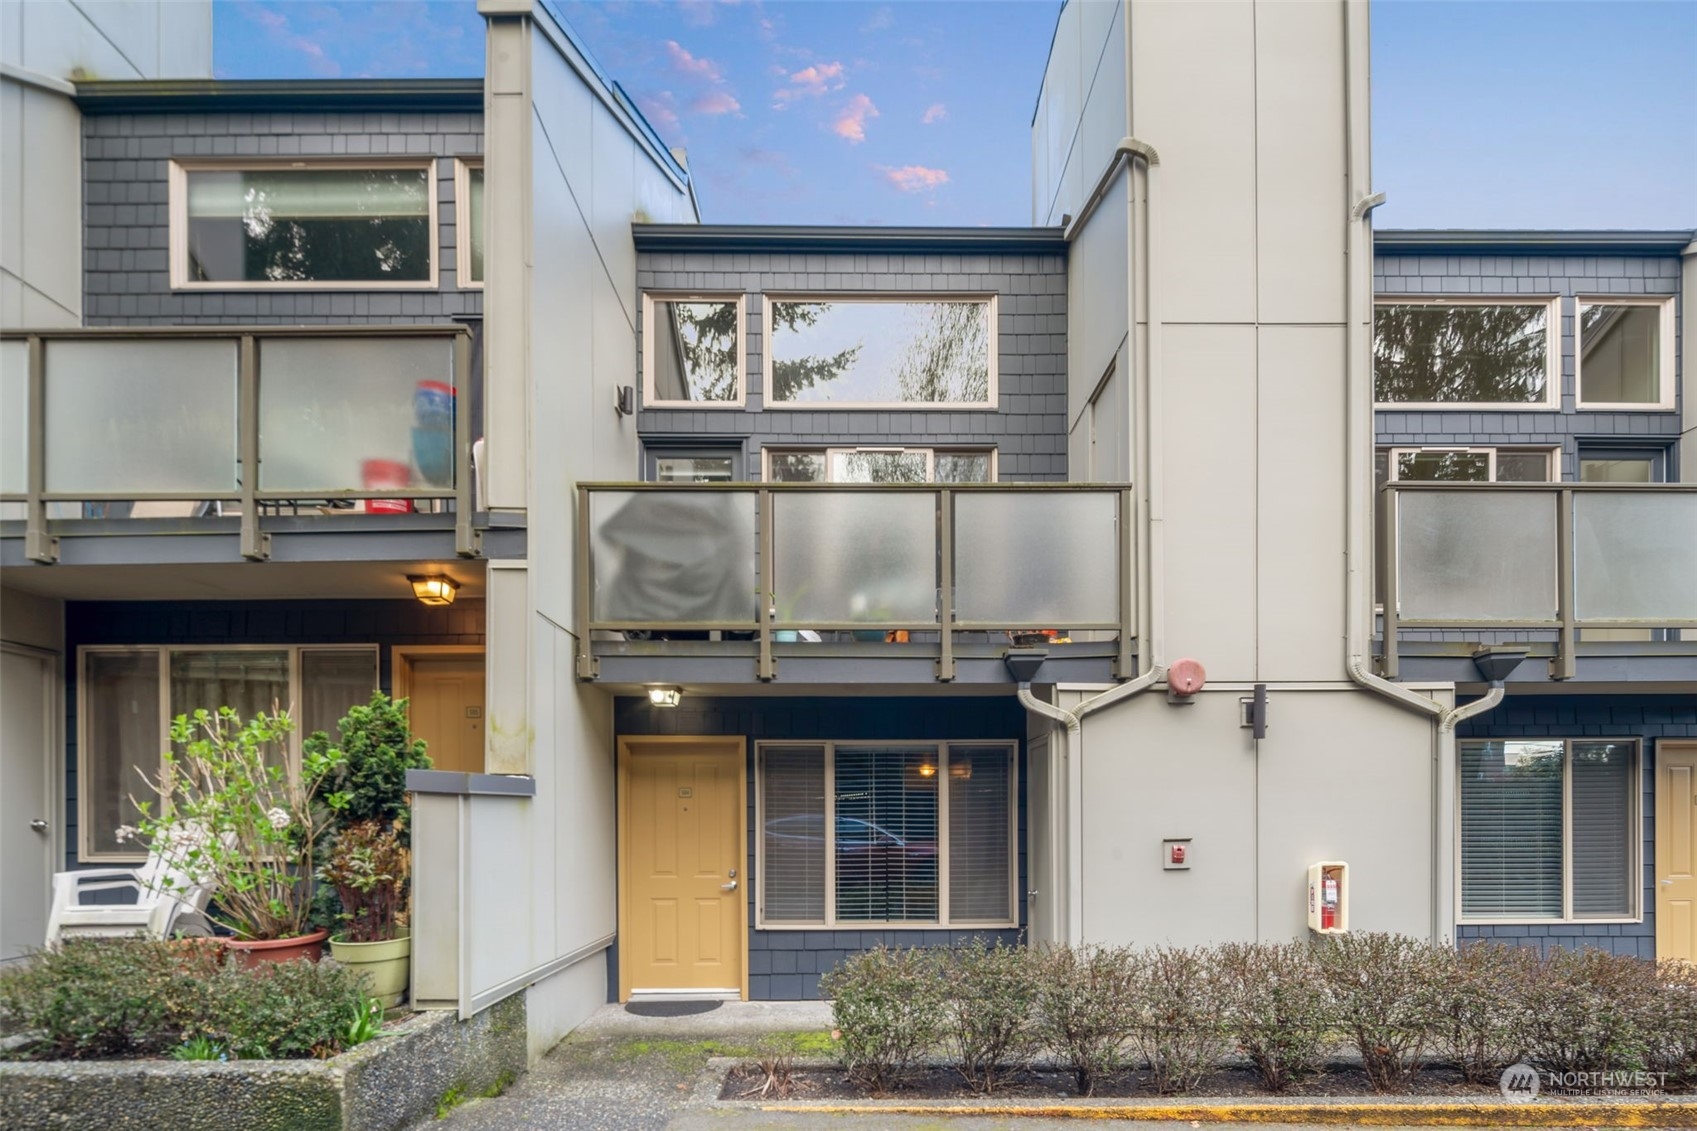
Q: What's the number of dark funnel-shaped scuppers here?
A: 2